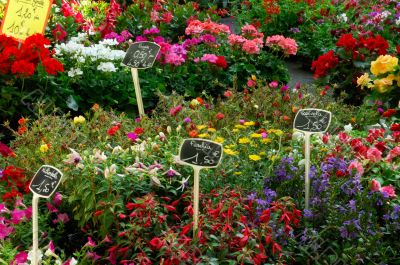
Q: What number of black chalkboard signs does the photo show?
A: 4